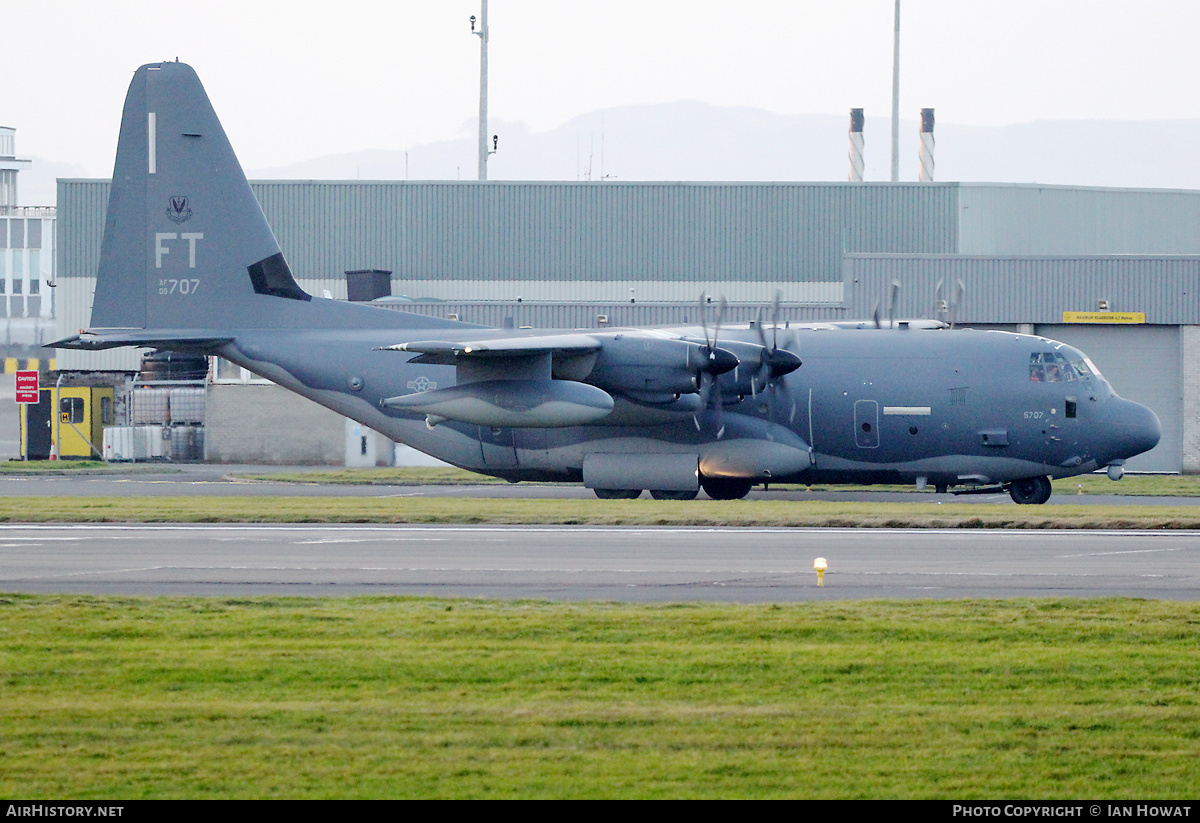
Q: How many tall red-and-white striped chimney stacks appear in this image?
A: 2